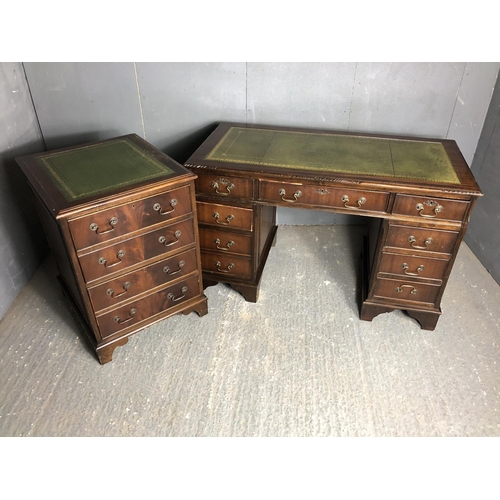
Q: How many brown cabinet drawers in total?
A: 13